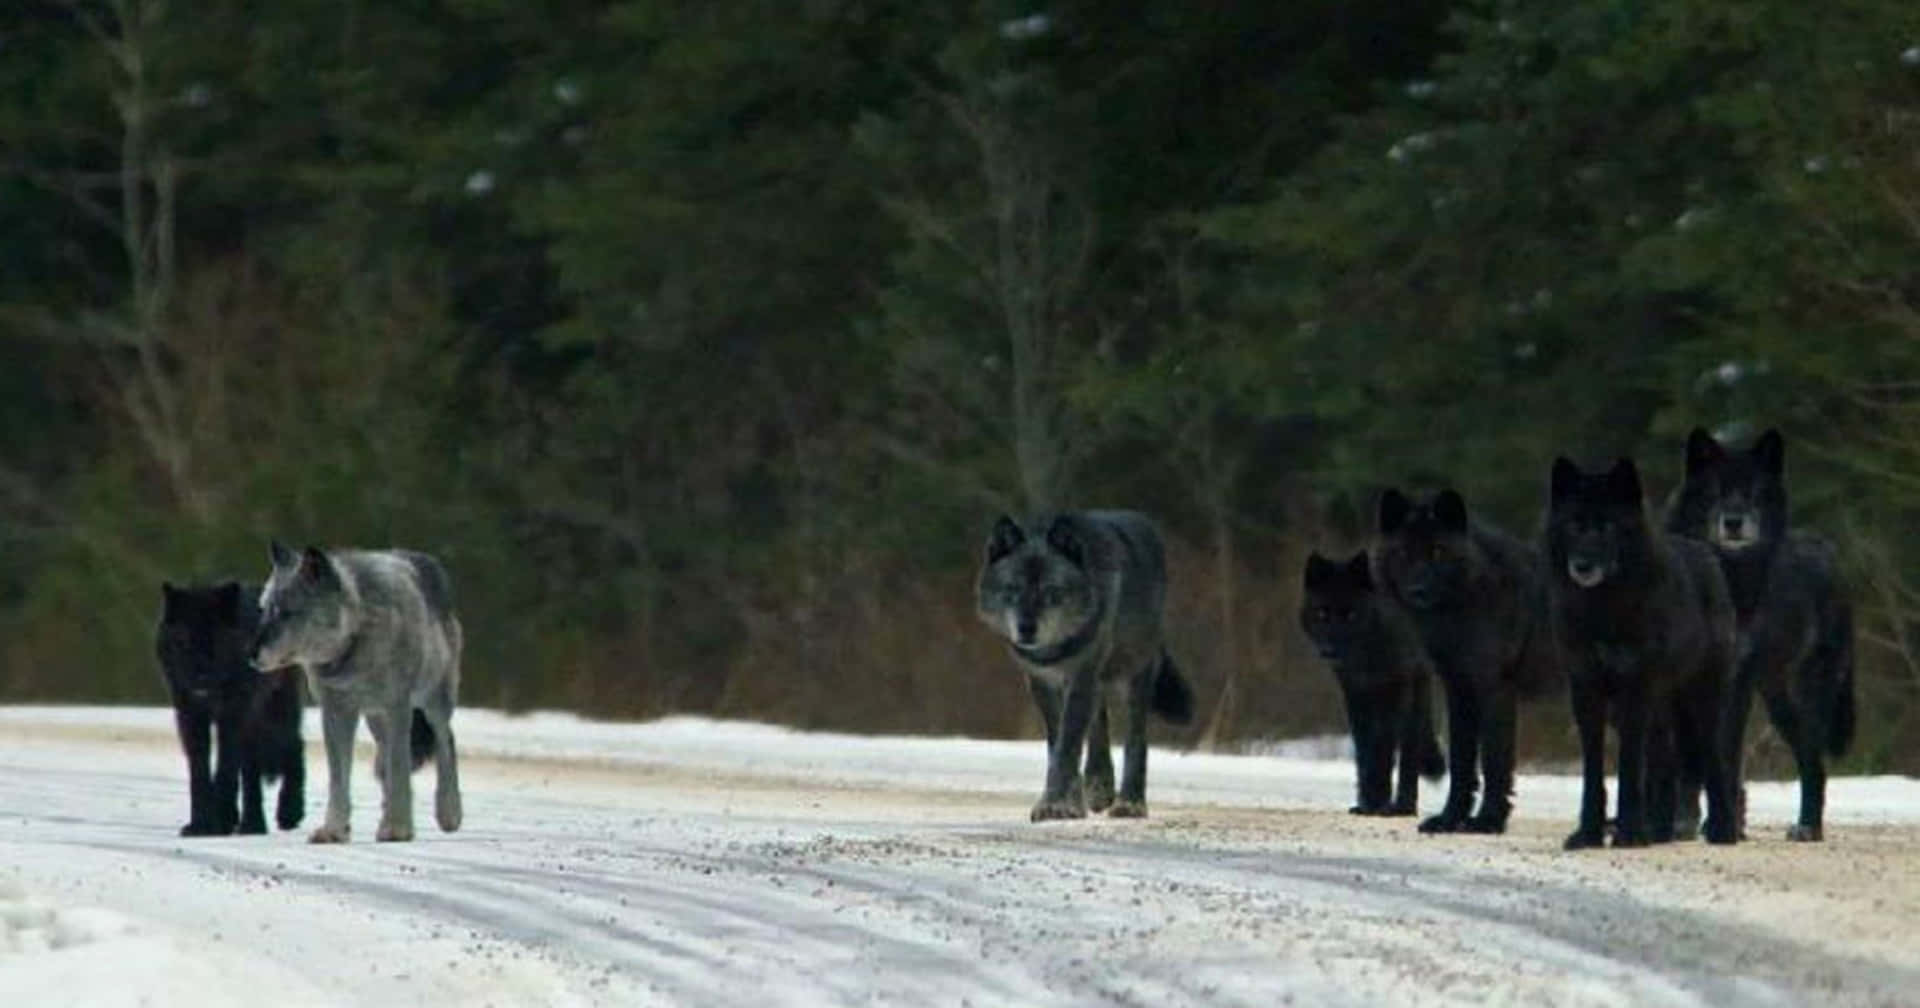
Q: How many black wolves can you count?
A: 5